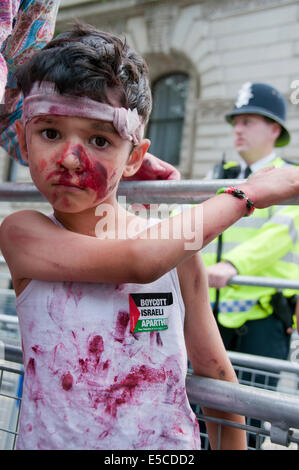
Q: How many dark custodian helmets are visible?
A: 1